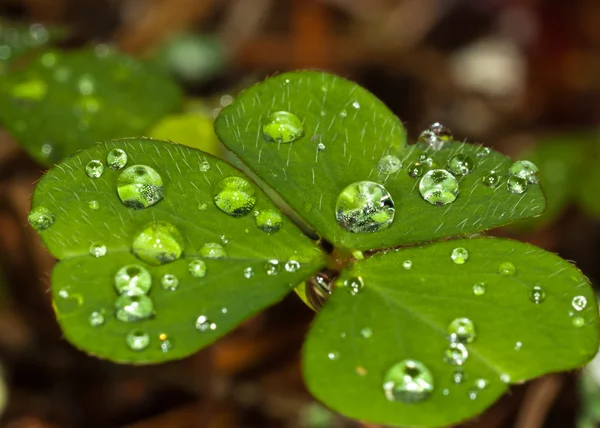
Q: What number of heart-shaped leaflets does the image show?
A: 3